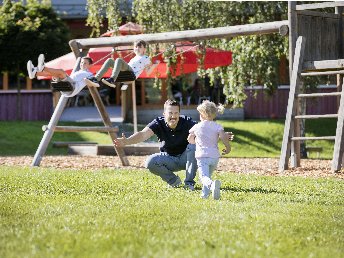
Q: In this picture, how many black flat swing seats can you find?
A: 2